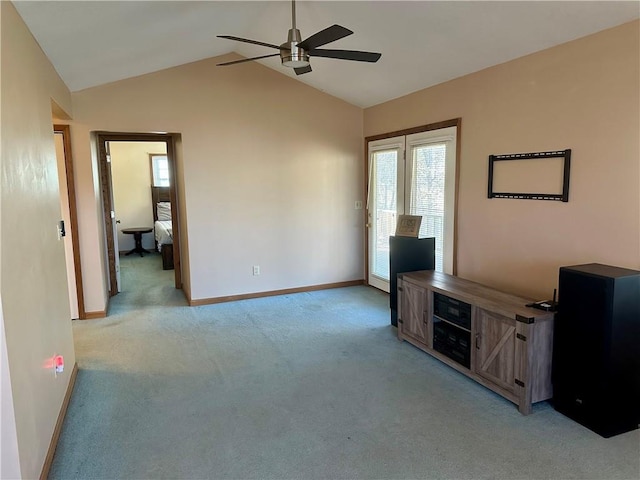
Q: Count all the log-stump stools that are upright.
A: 0